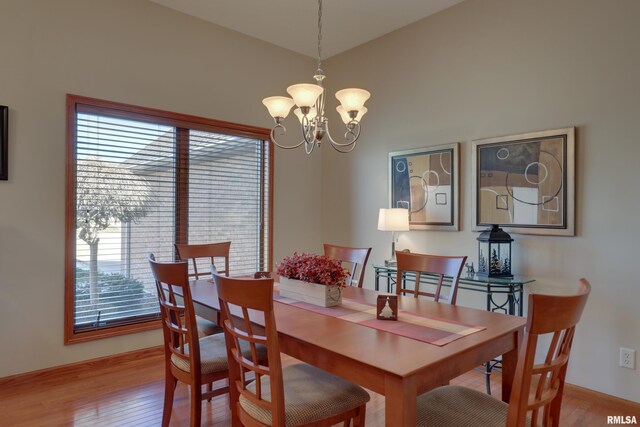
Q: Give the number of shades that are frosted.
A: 5